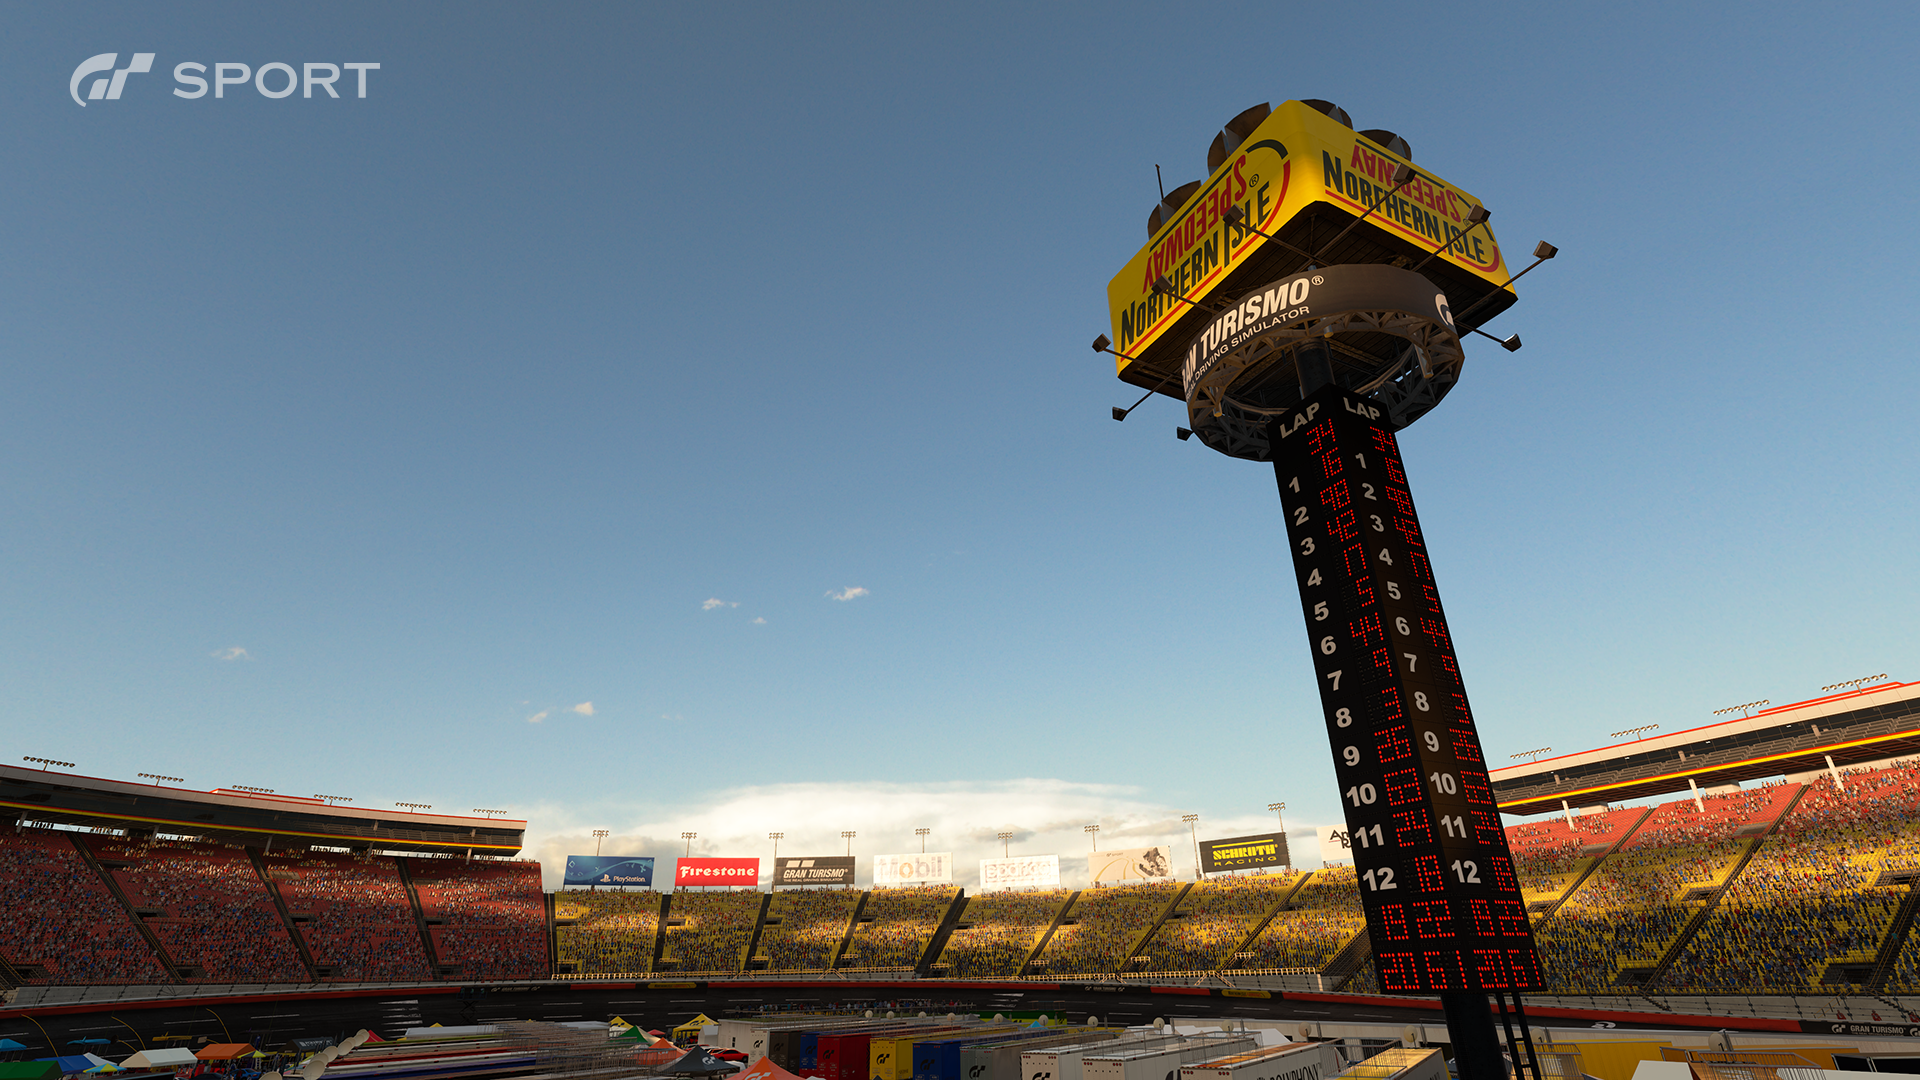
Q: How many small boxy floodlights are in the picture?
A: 9